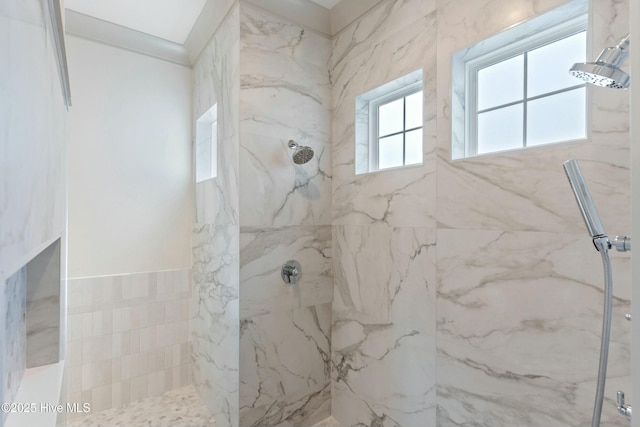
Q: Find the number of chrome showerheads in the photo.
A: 3